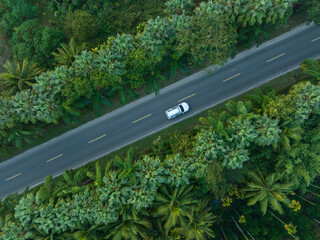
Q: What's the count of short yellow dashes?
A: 8